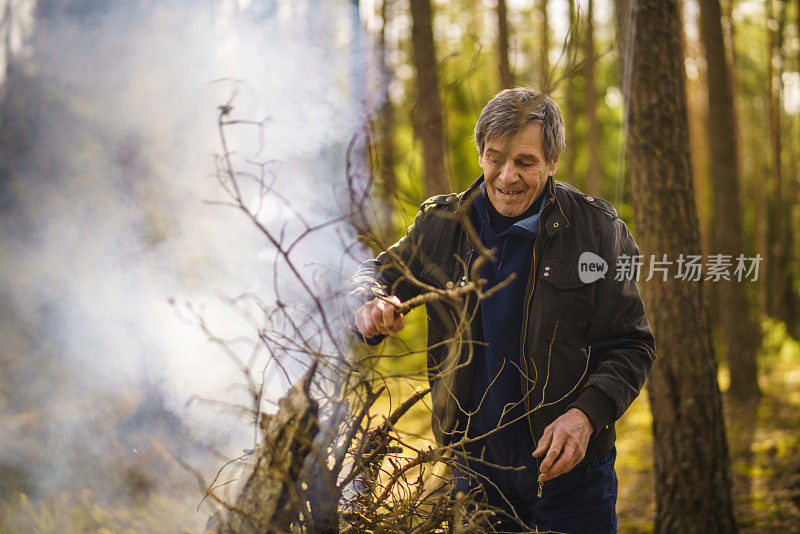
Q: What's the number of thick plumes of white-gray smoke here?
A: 1